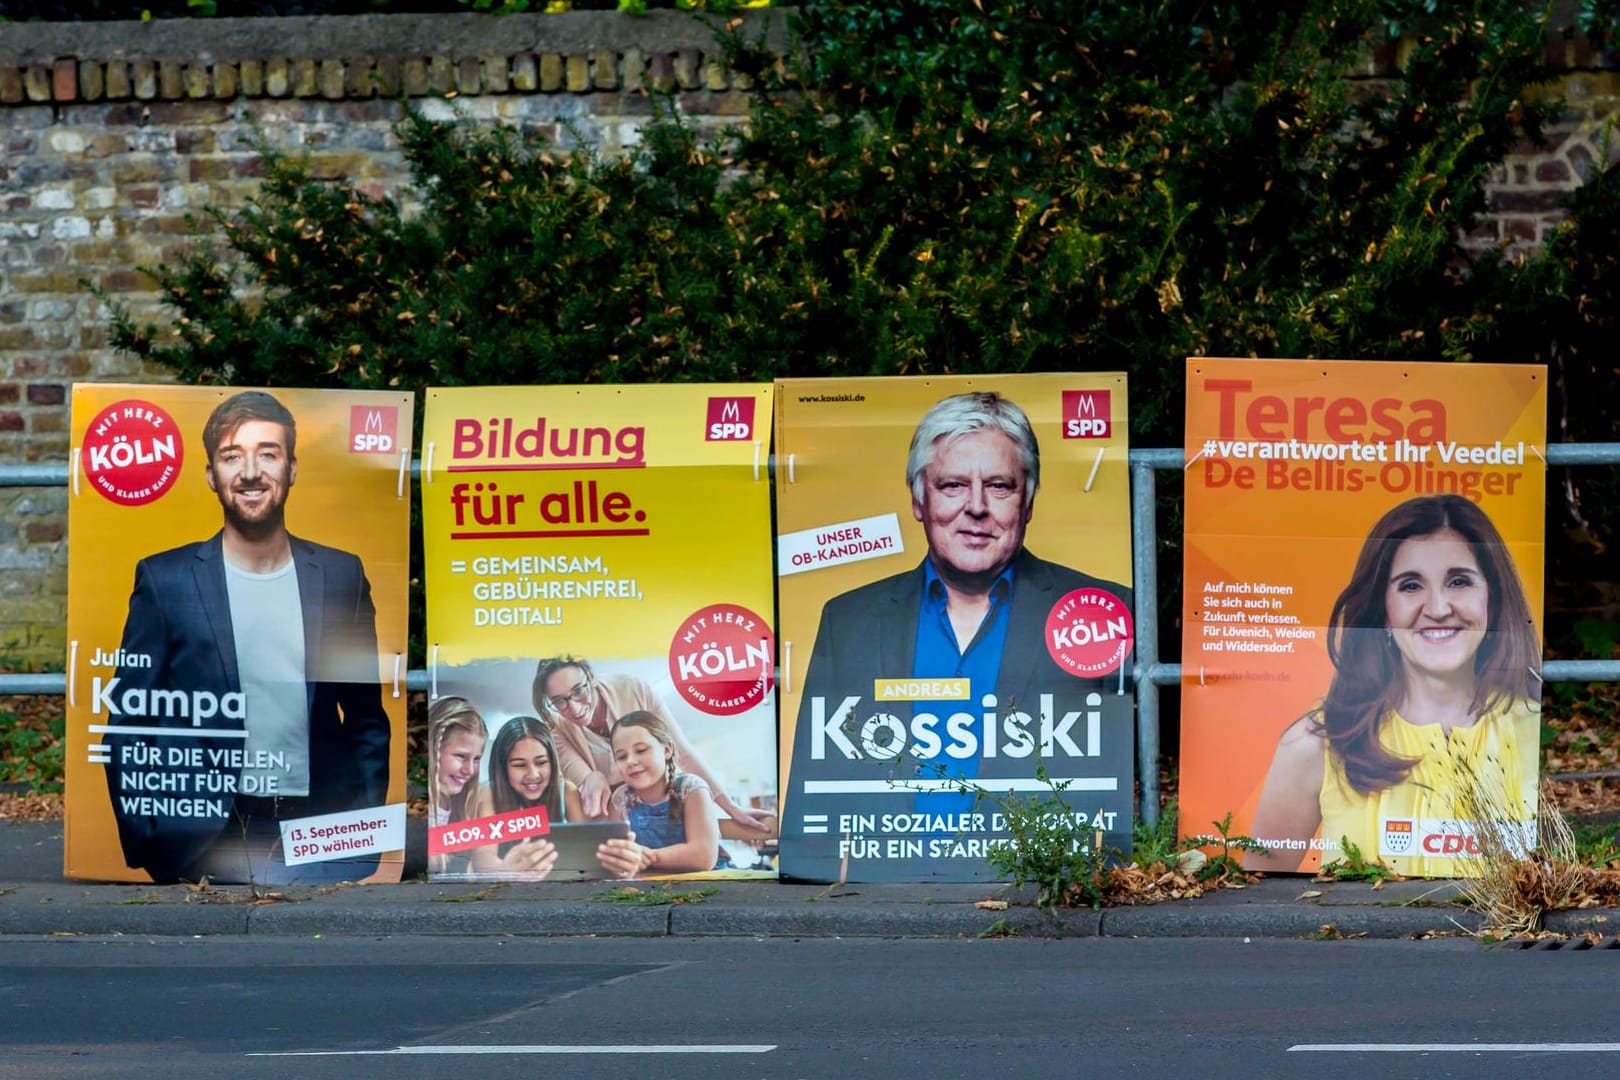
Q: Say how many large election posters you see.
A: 4